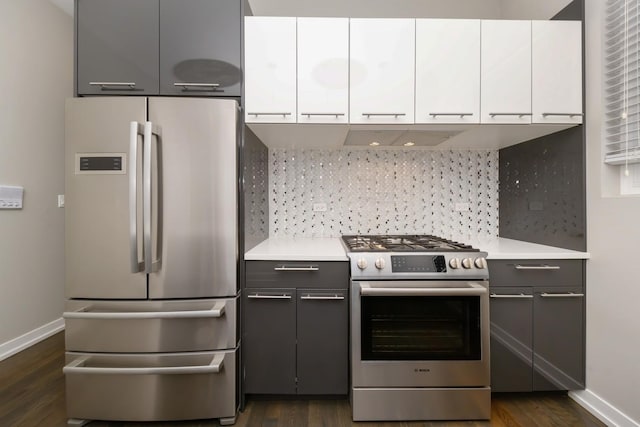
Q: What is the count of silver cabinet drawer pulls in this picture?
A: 14